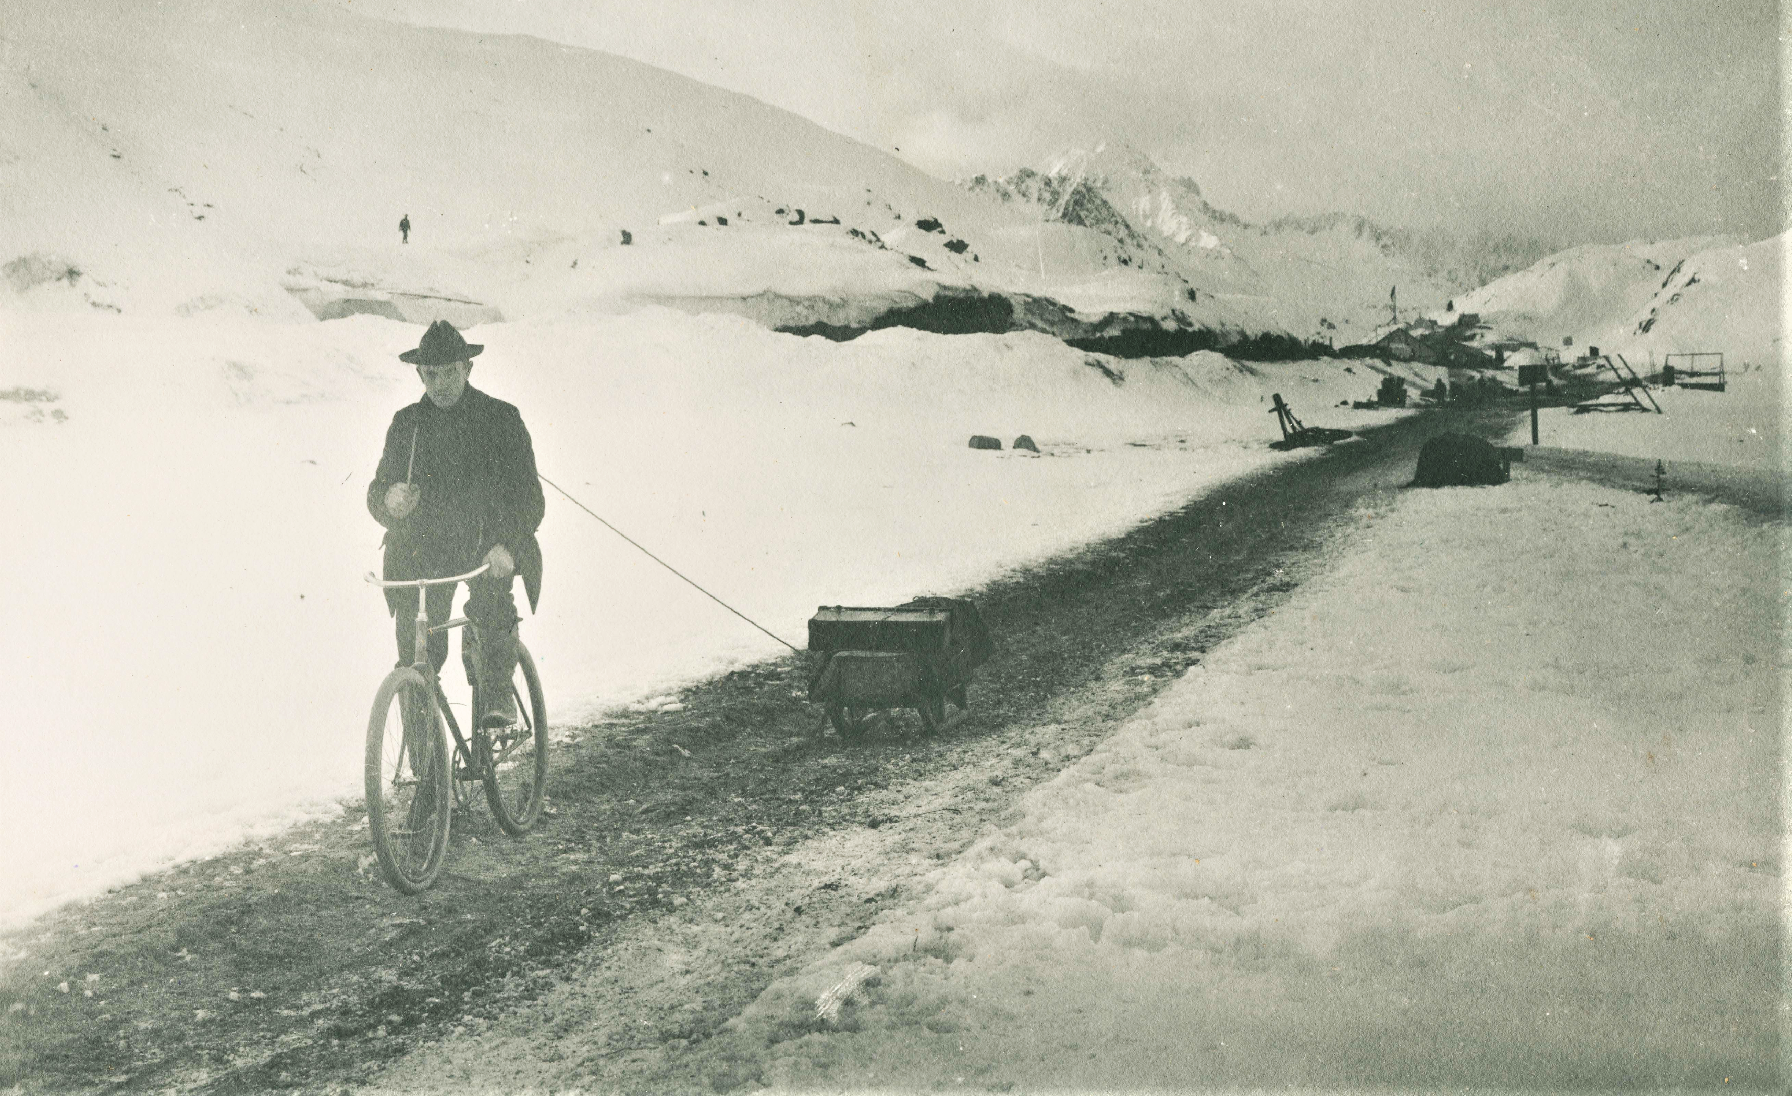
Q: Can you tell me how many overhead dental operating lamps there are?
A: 0